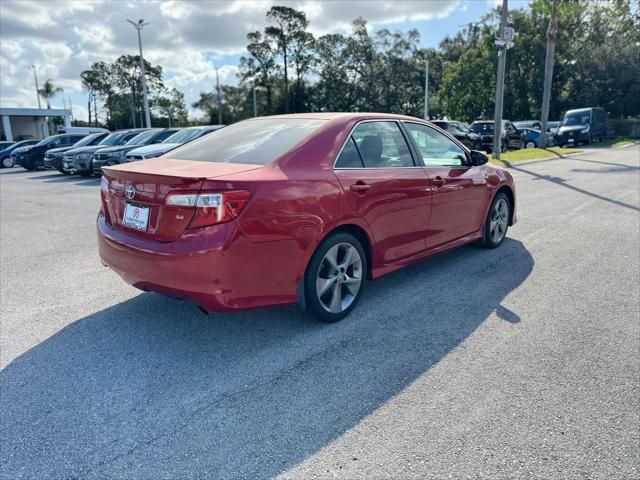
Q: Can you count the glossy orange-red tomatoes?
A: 0